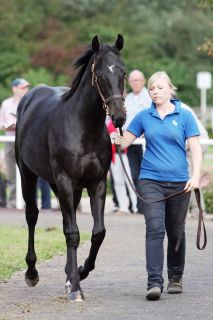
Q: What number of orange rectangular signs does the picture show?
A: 0